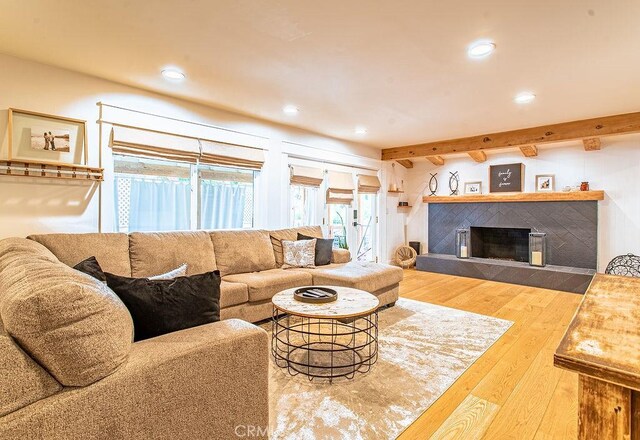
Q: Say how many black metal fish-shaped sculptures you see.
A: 2